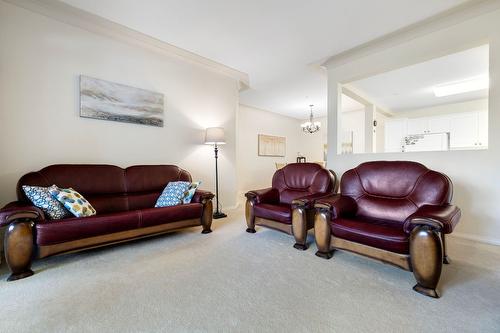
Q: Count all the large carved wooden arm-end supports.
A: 6